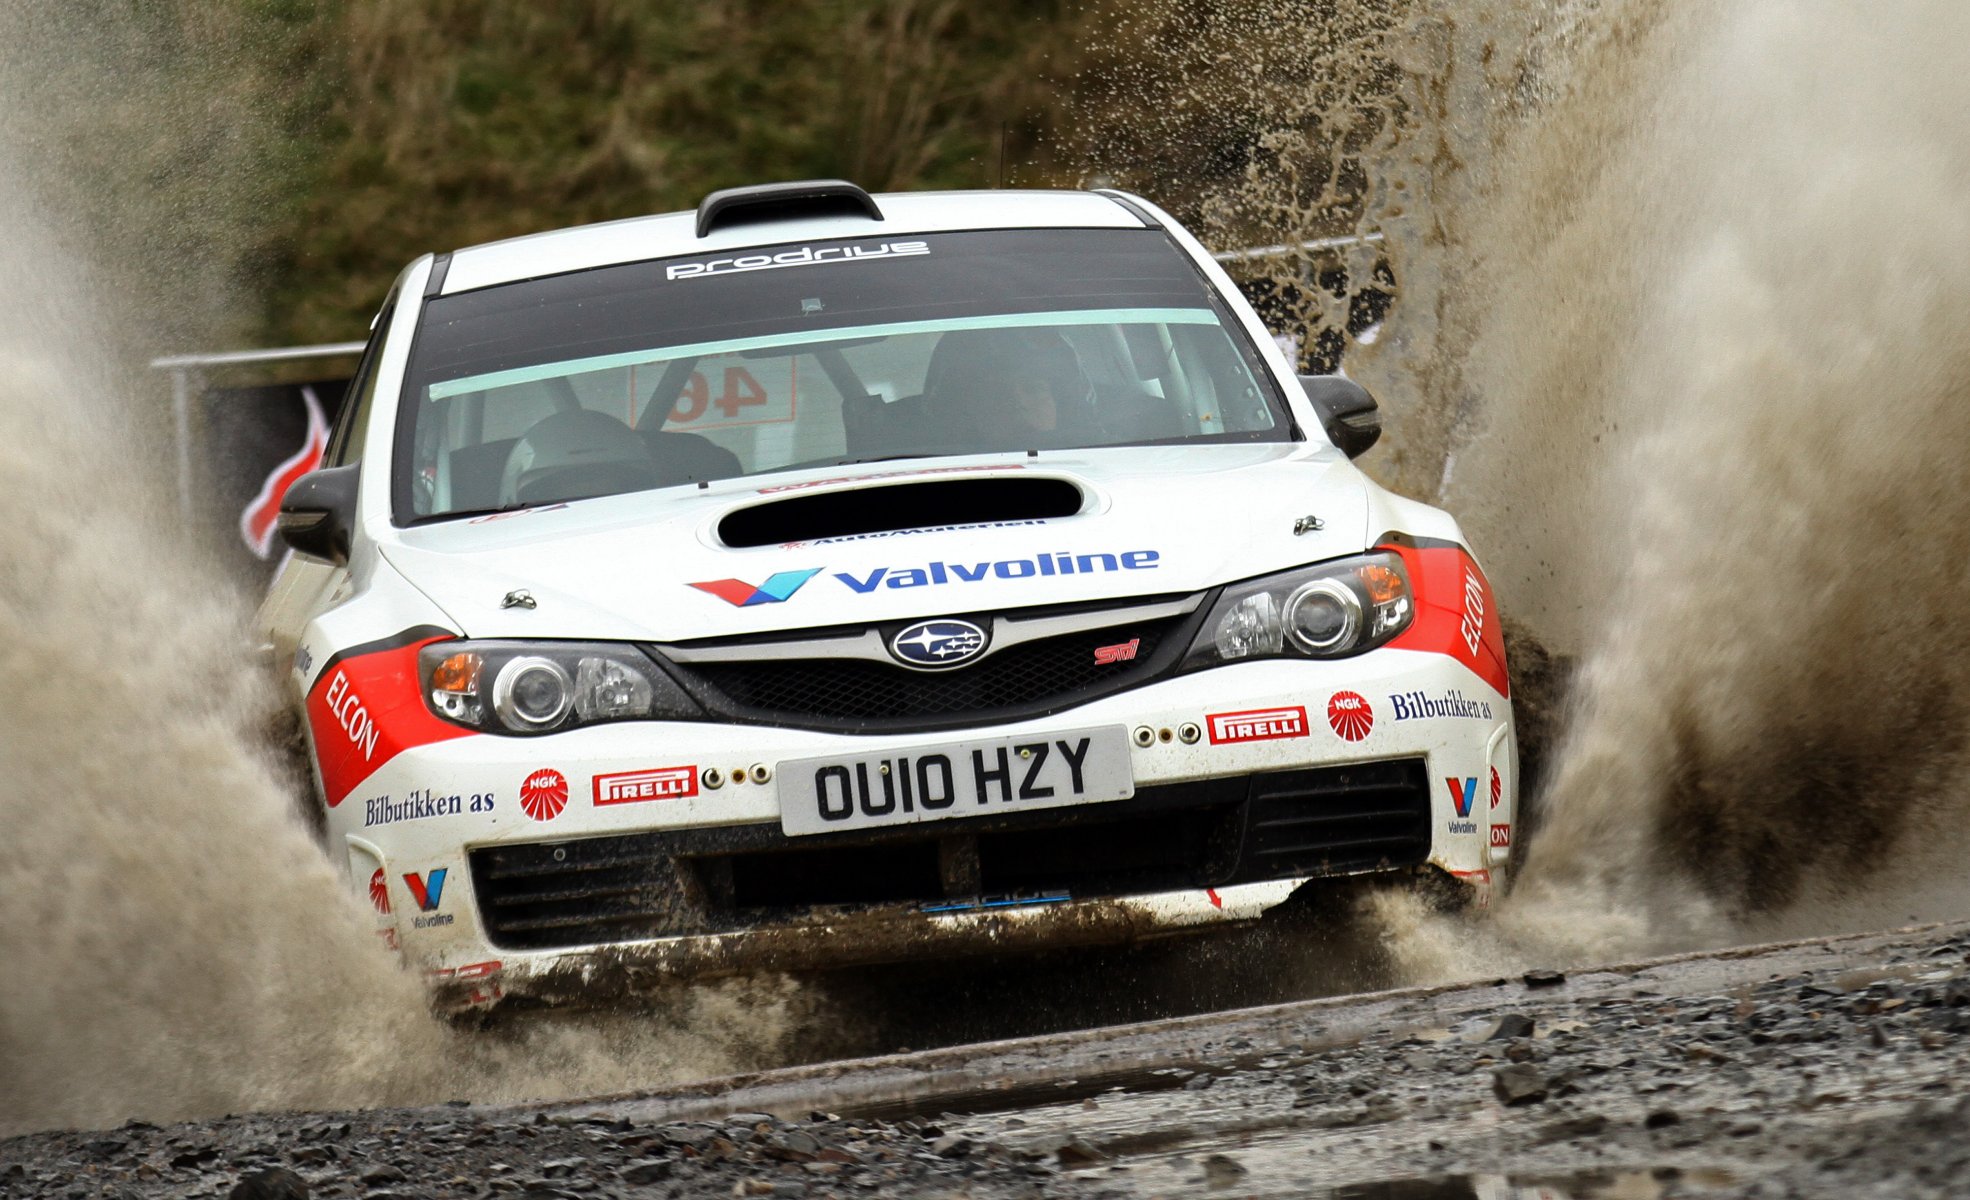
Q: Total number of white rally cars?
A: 1